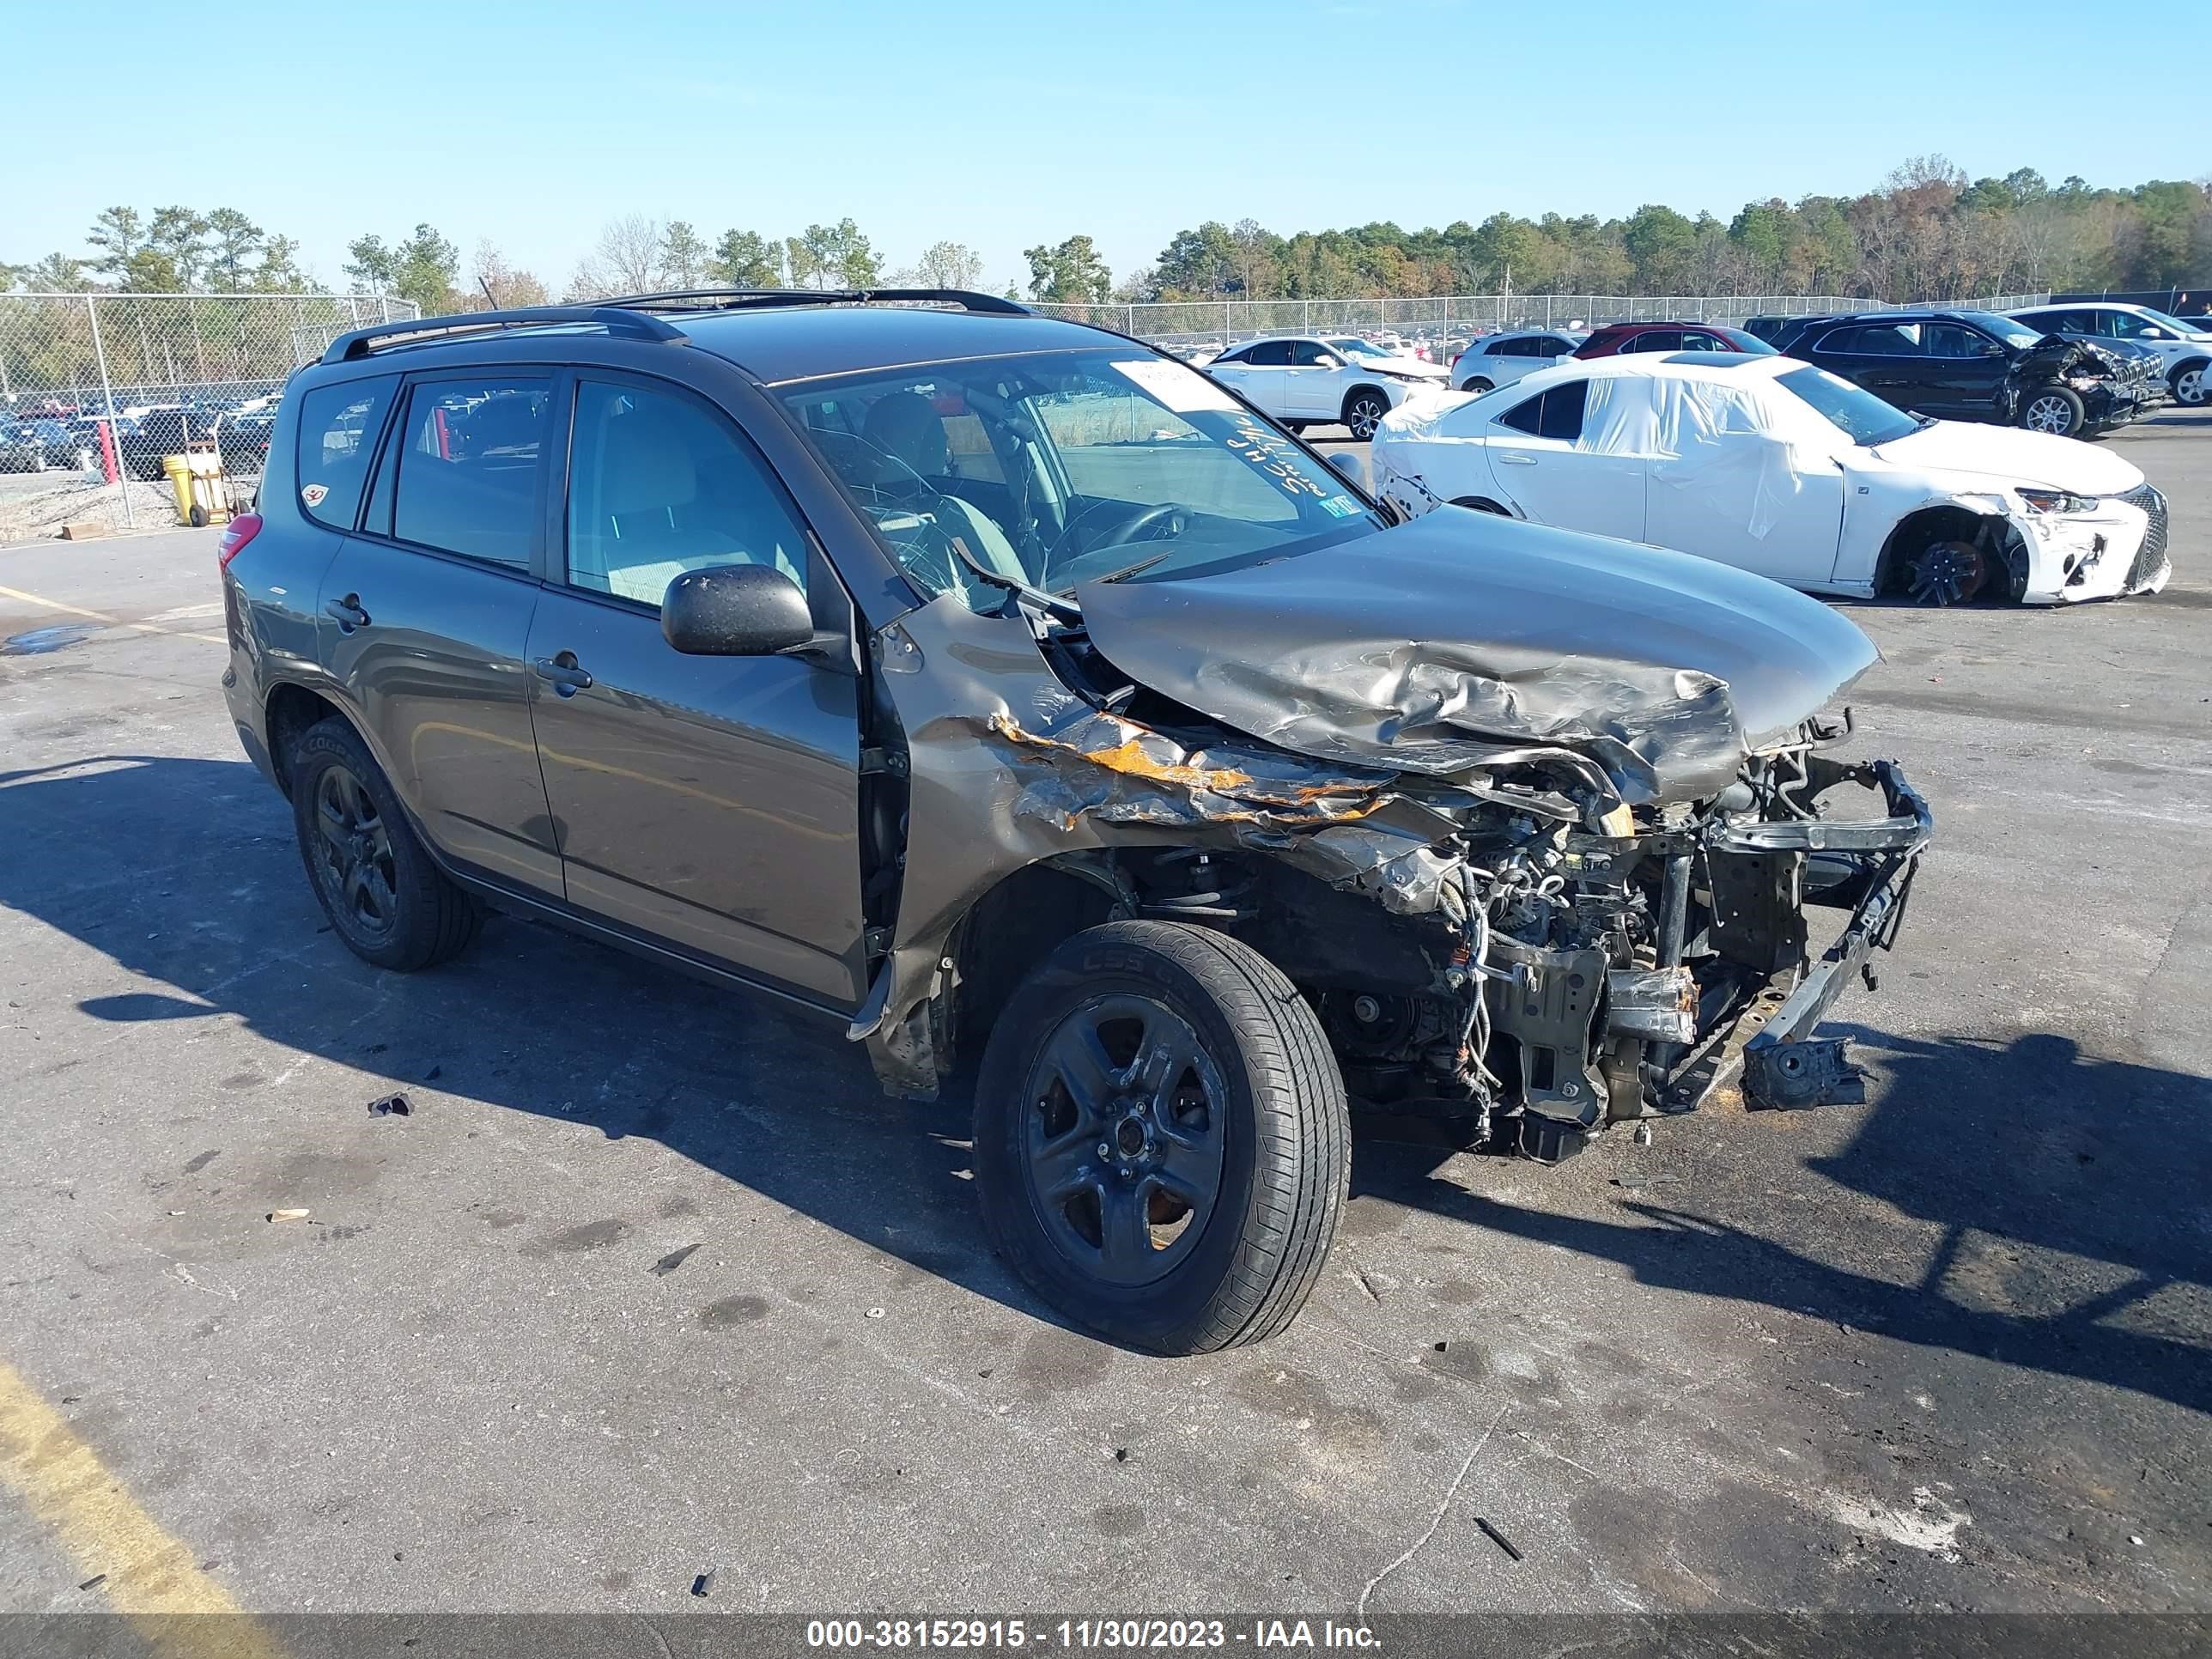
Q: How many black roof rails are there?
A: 2